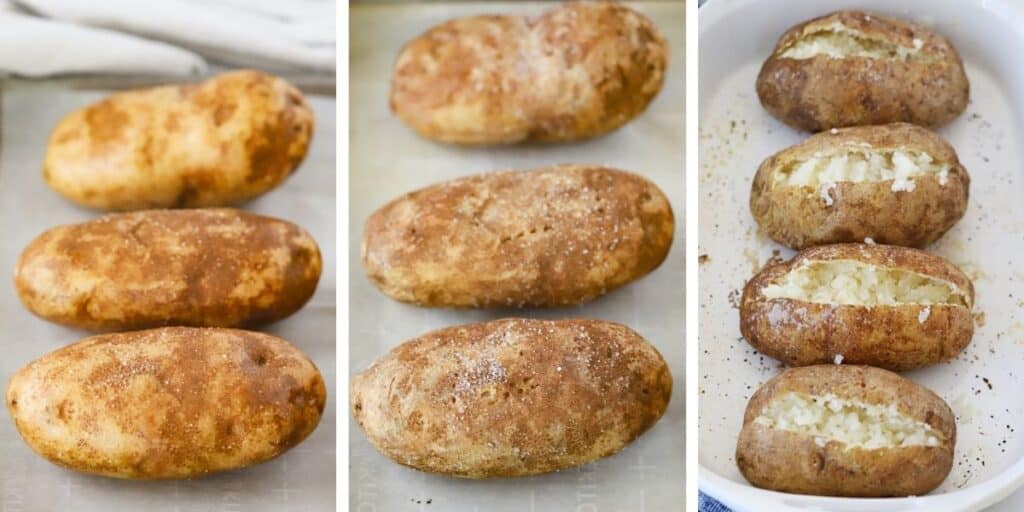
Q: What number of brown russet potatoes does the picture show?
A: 10